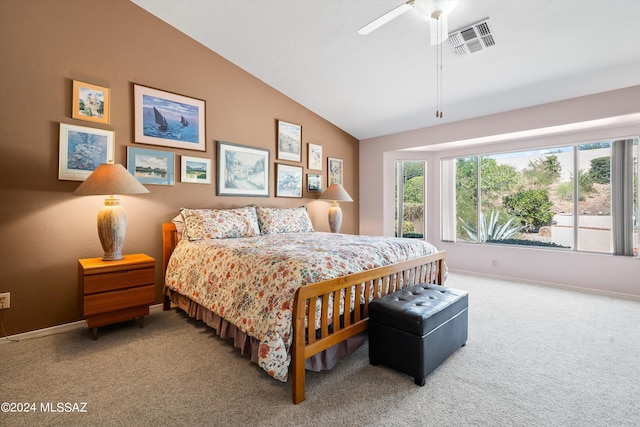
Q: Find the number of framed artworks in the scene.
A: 11